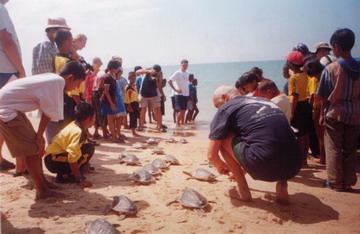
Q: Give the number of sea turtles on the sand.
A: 14